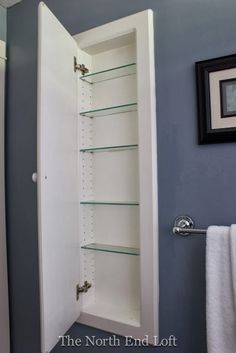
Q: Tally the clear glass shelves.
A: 5